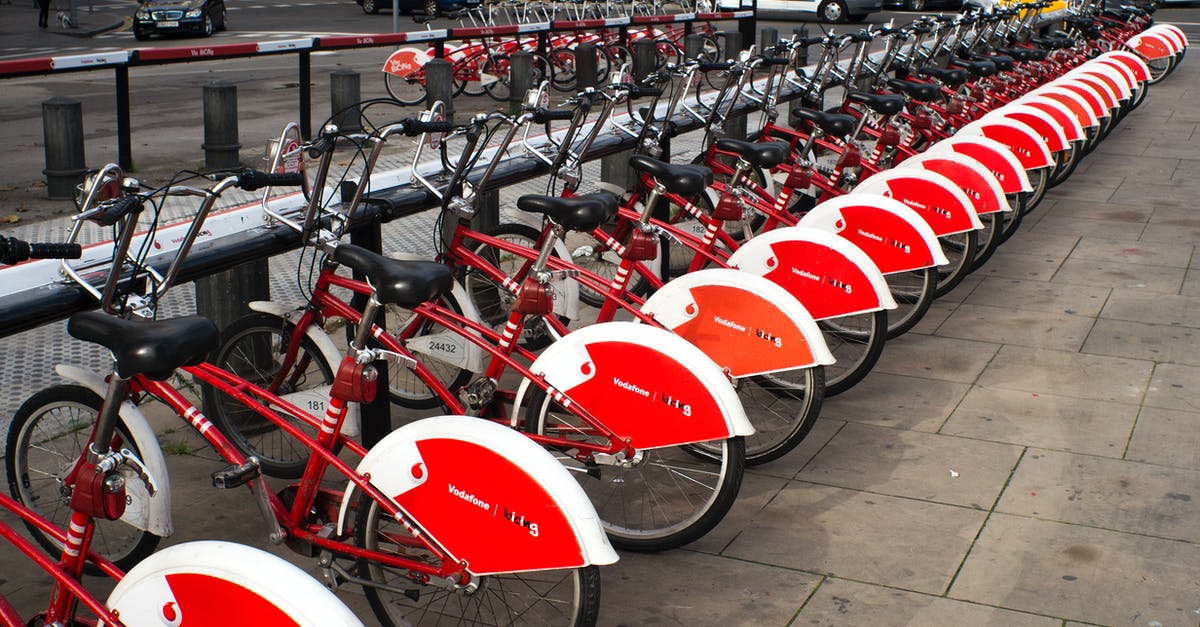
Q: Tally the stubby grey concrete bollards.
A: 11